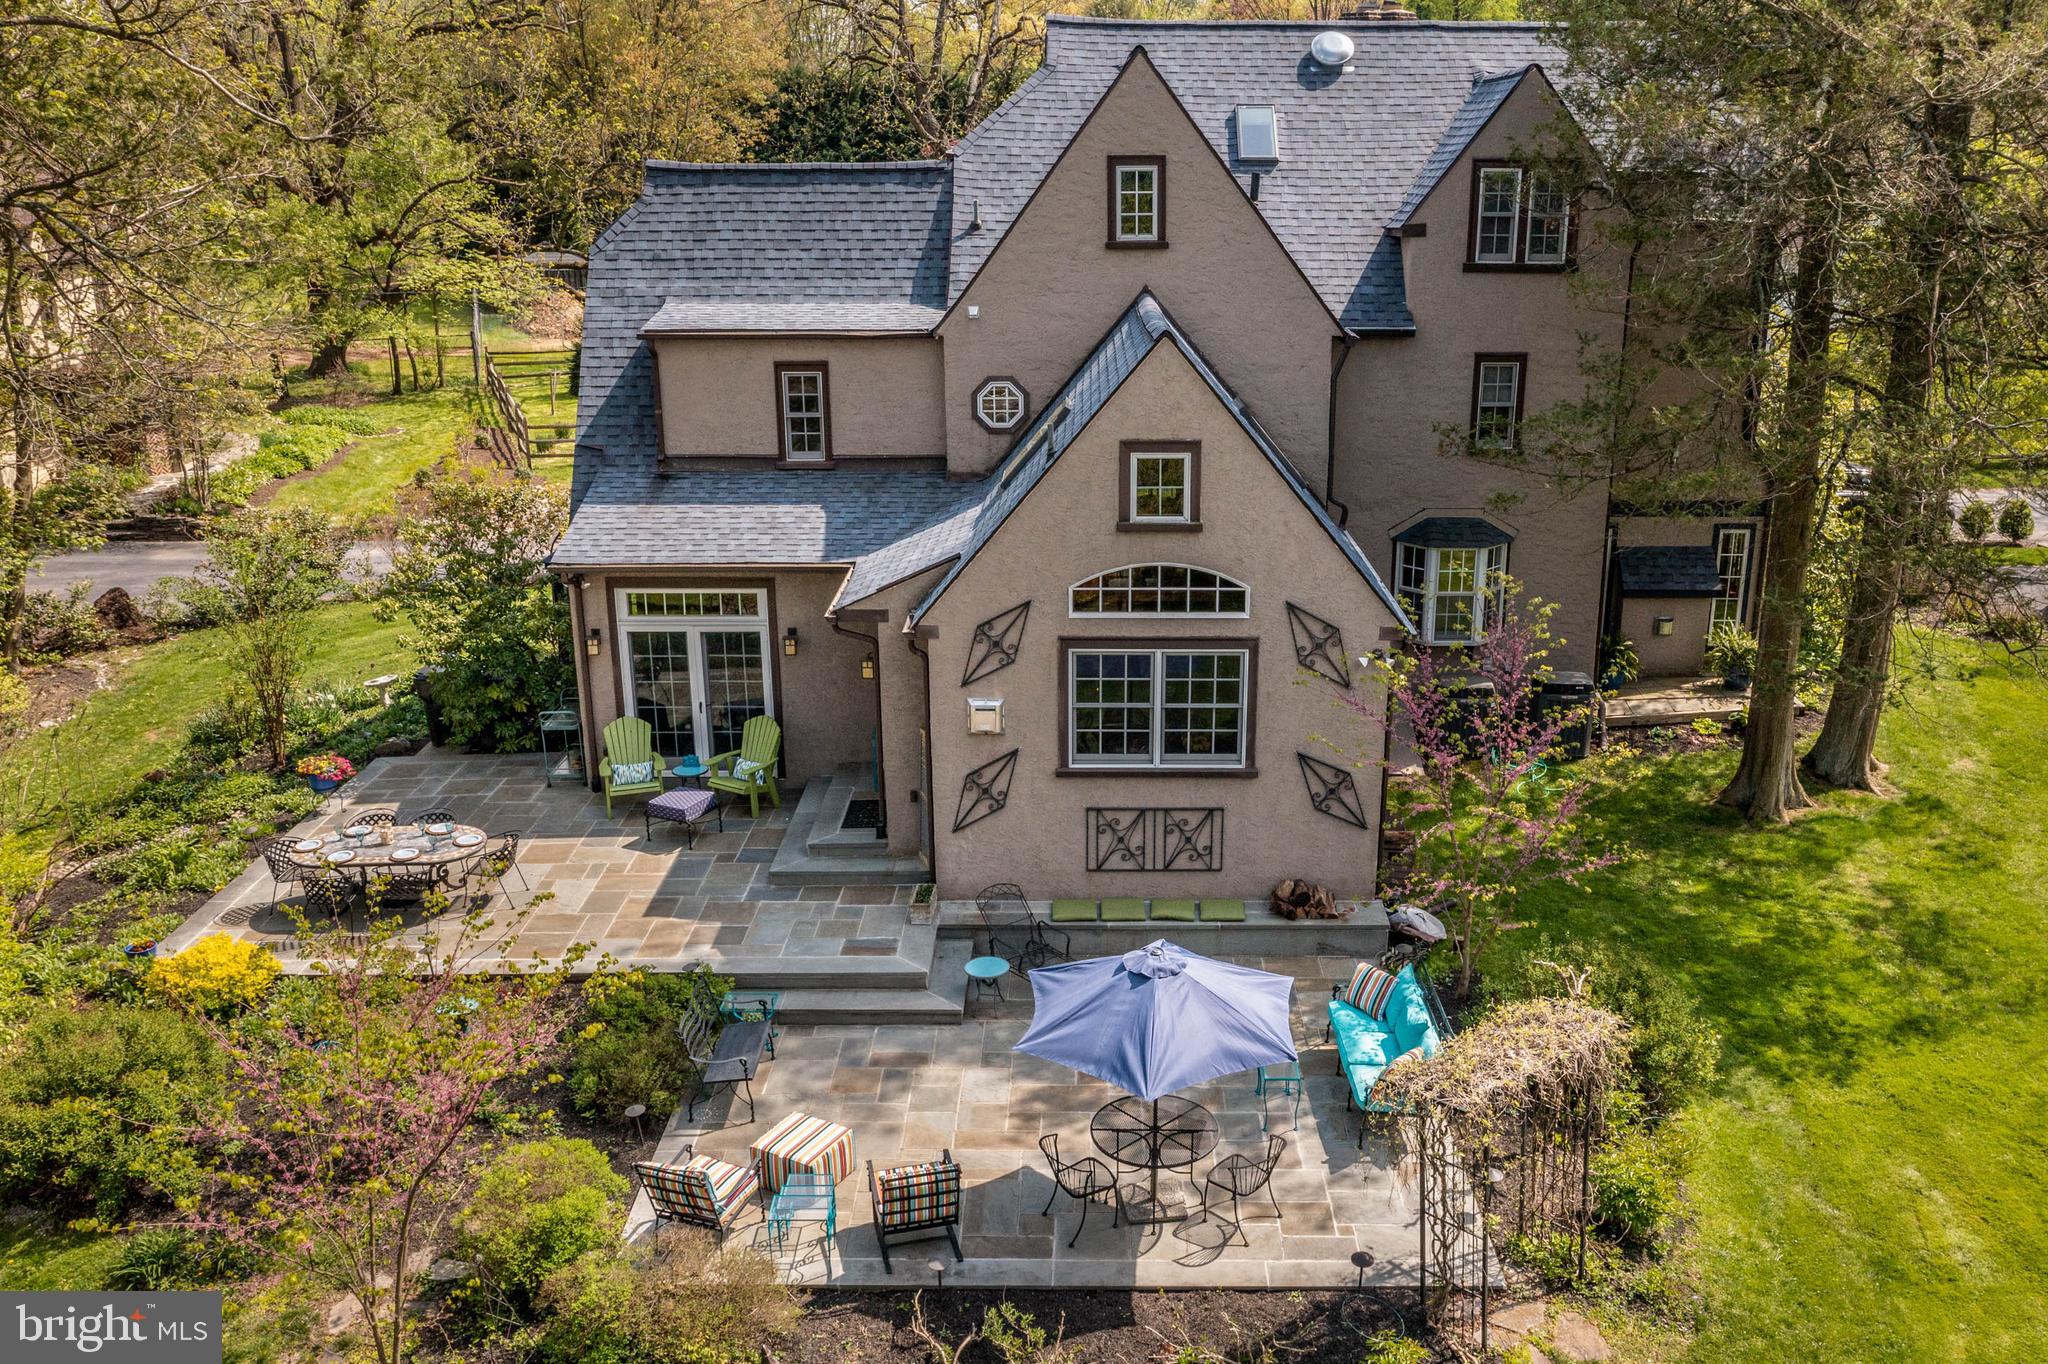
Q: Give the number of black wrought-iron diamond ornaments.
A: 4